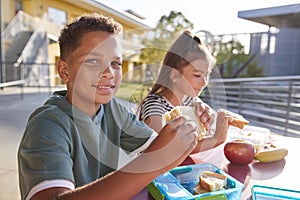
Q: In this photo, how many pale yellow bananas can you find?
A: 1